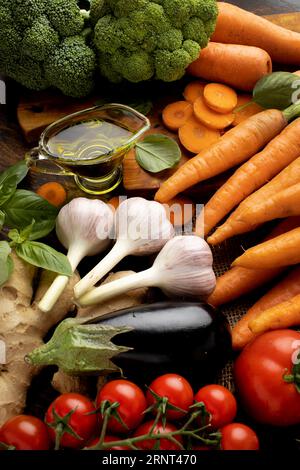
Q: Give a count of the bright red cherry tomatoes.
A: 8